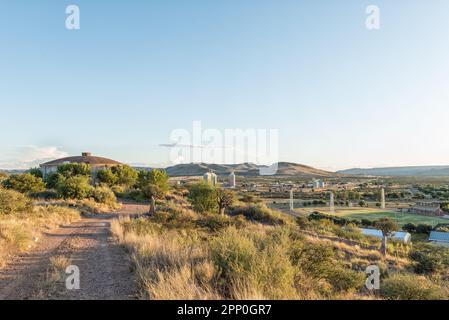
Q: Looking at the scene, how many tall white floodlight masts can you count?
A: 3